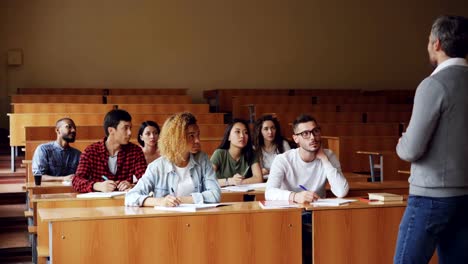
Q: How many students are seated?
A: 7